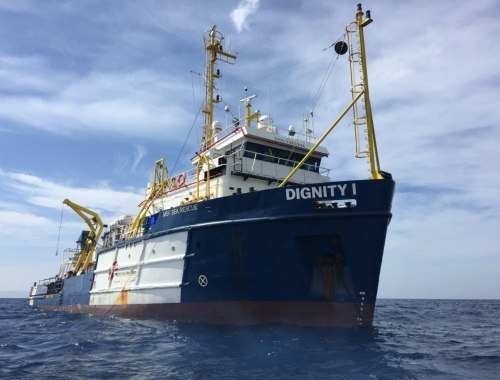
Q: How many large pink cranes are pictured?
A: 0